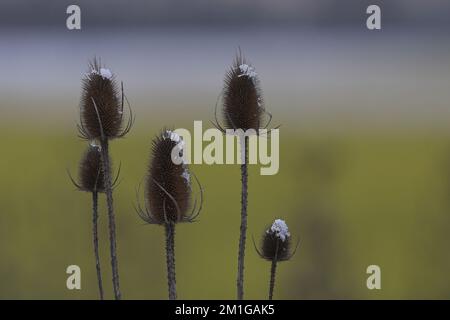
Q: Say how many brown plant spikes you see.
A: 5